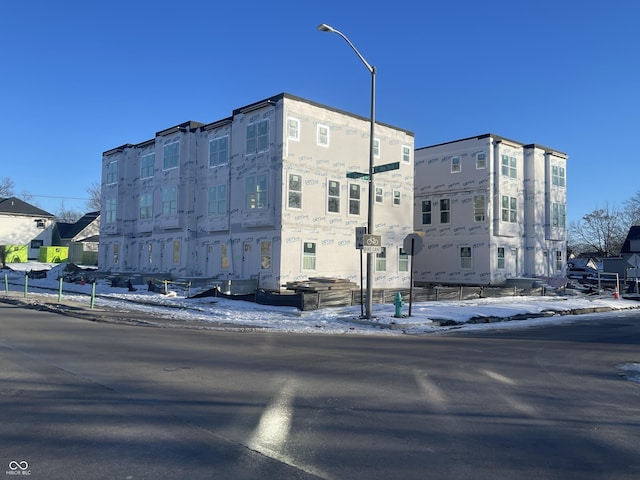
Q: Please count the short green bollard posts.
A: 4